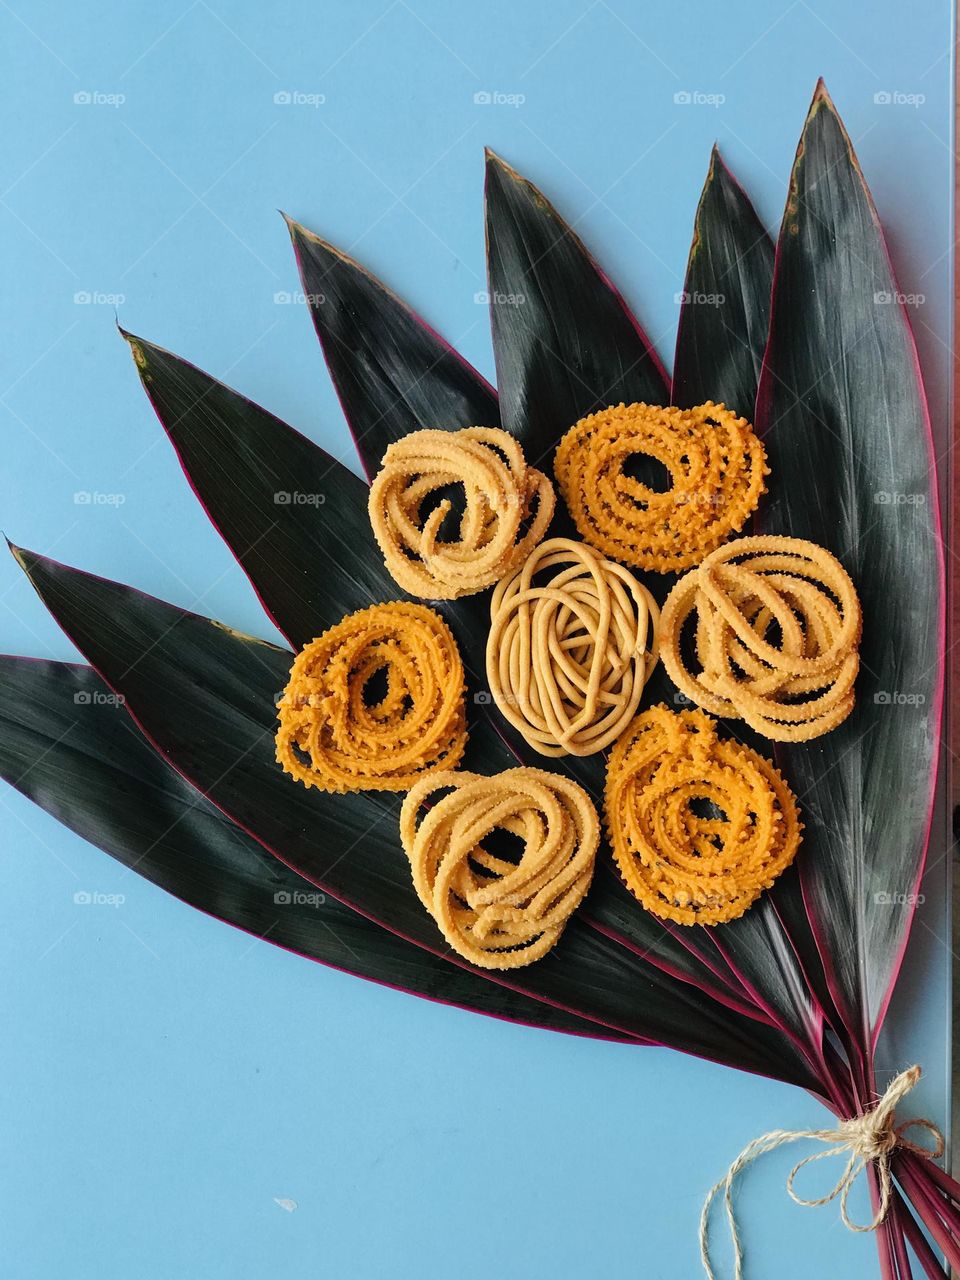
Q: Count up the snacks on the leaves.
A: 7